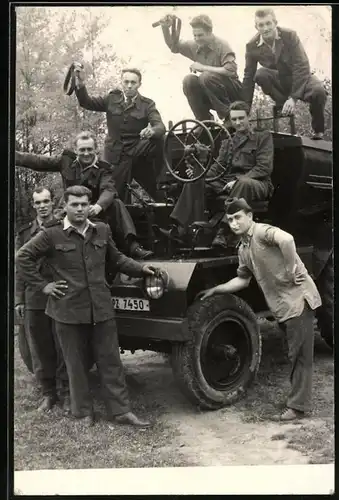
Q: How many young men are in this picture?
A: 8